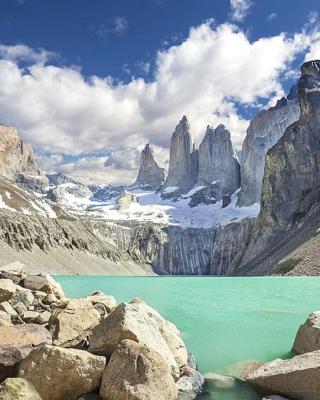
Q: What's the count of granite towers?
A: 3